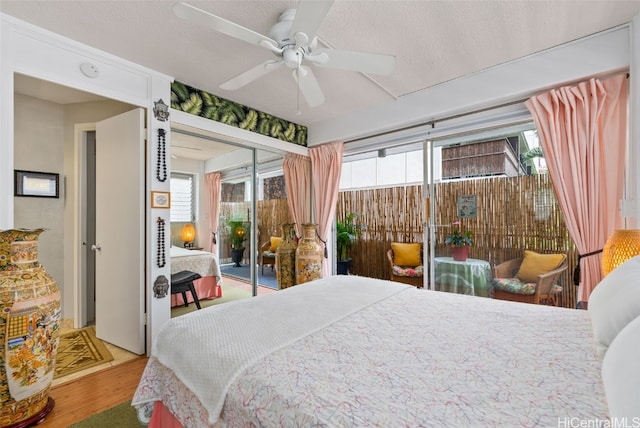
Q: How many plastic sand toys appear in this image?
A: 0